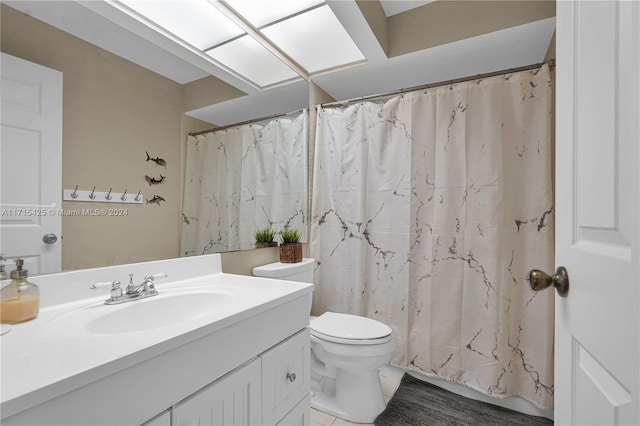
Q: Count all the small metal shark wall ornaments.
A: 3